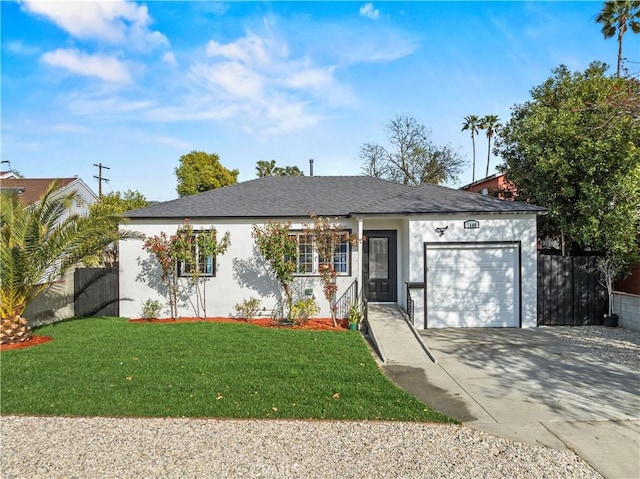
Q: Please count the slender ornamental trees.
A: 4